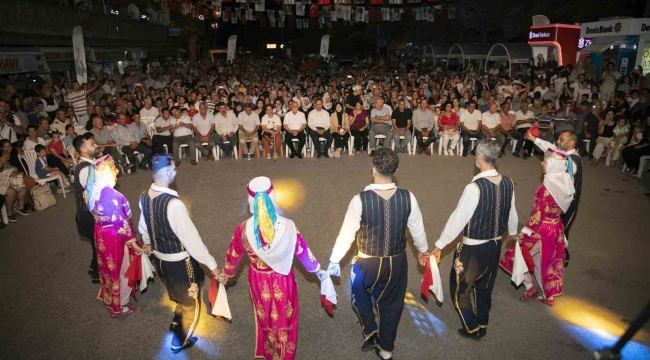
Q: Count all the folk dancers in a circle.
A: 8